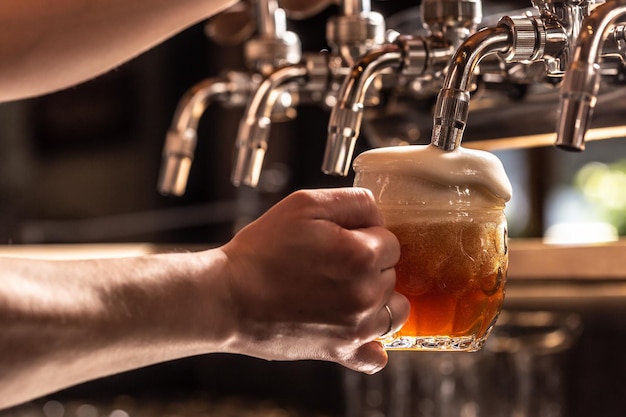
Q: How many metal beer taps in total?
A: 5